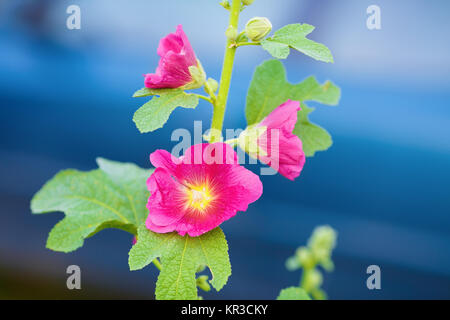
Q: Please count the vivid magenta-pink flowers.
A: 3